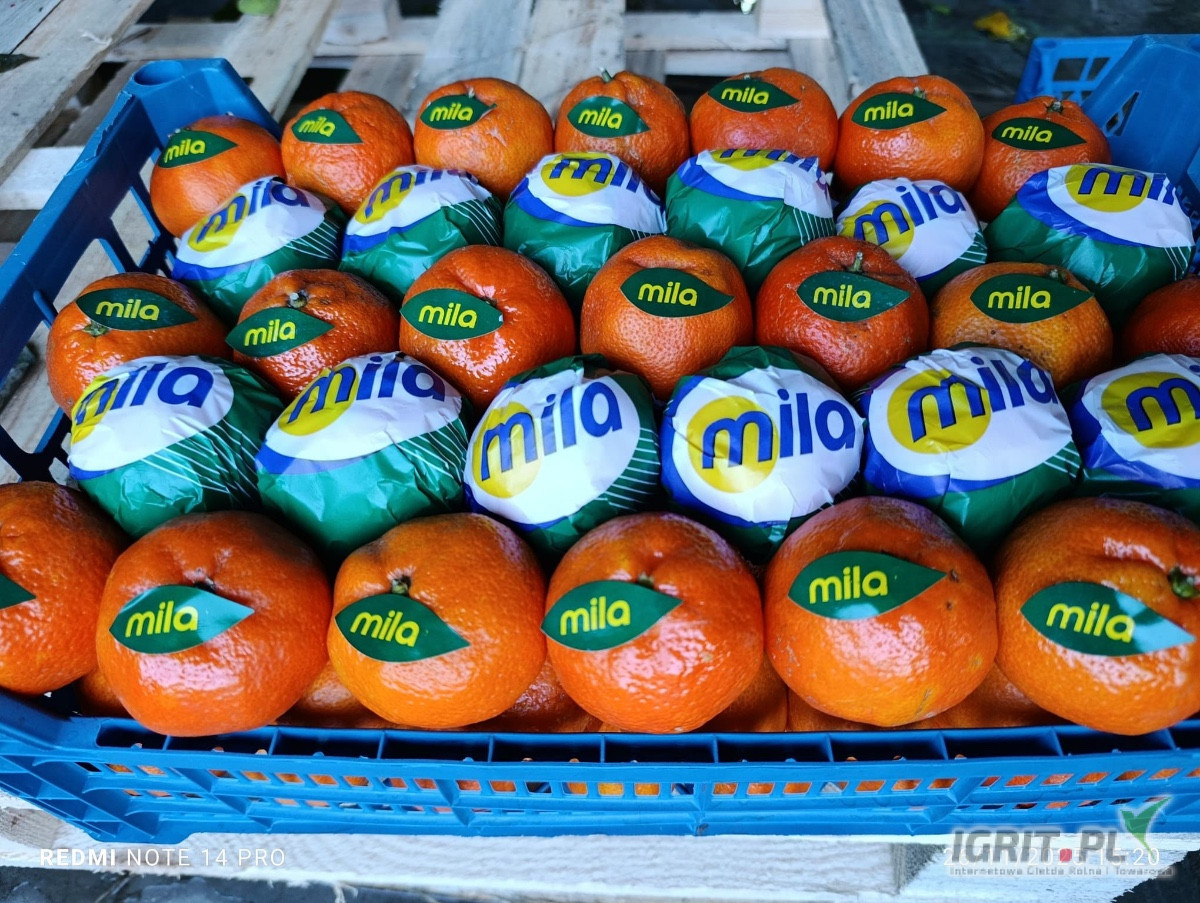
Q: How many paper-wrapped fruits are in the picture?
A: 12